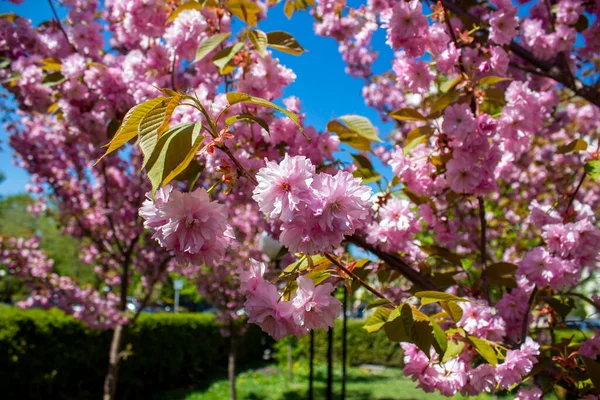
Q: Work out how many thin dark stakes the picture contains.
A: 3